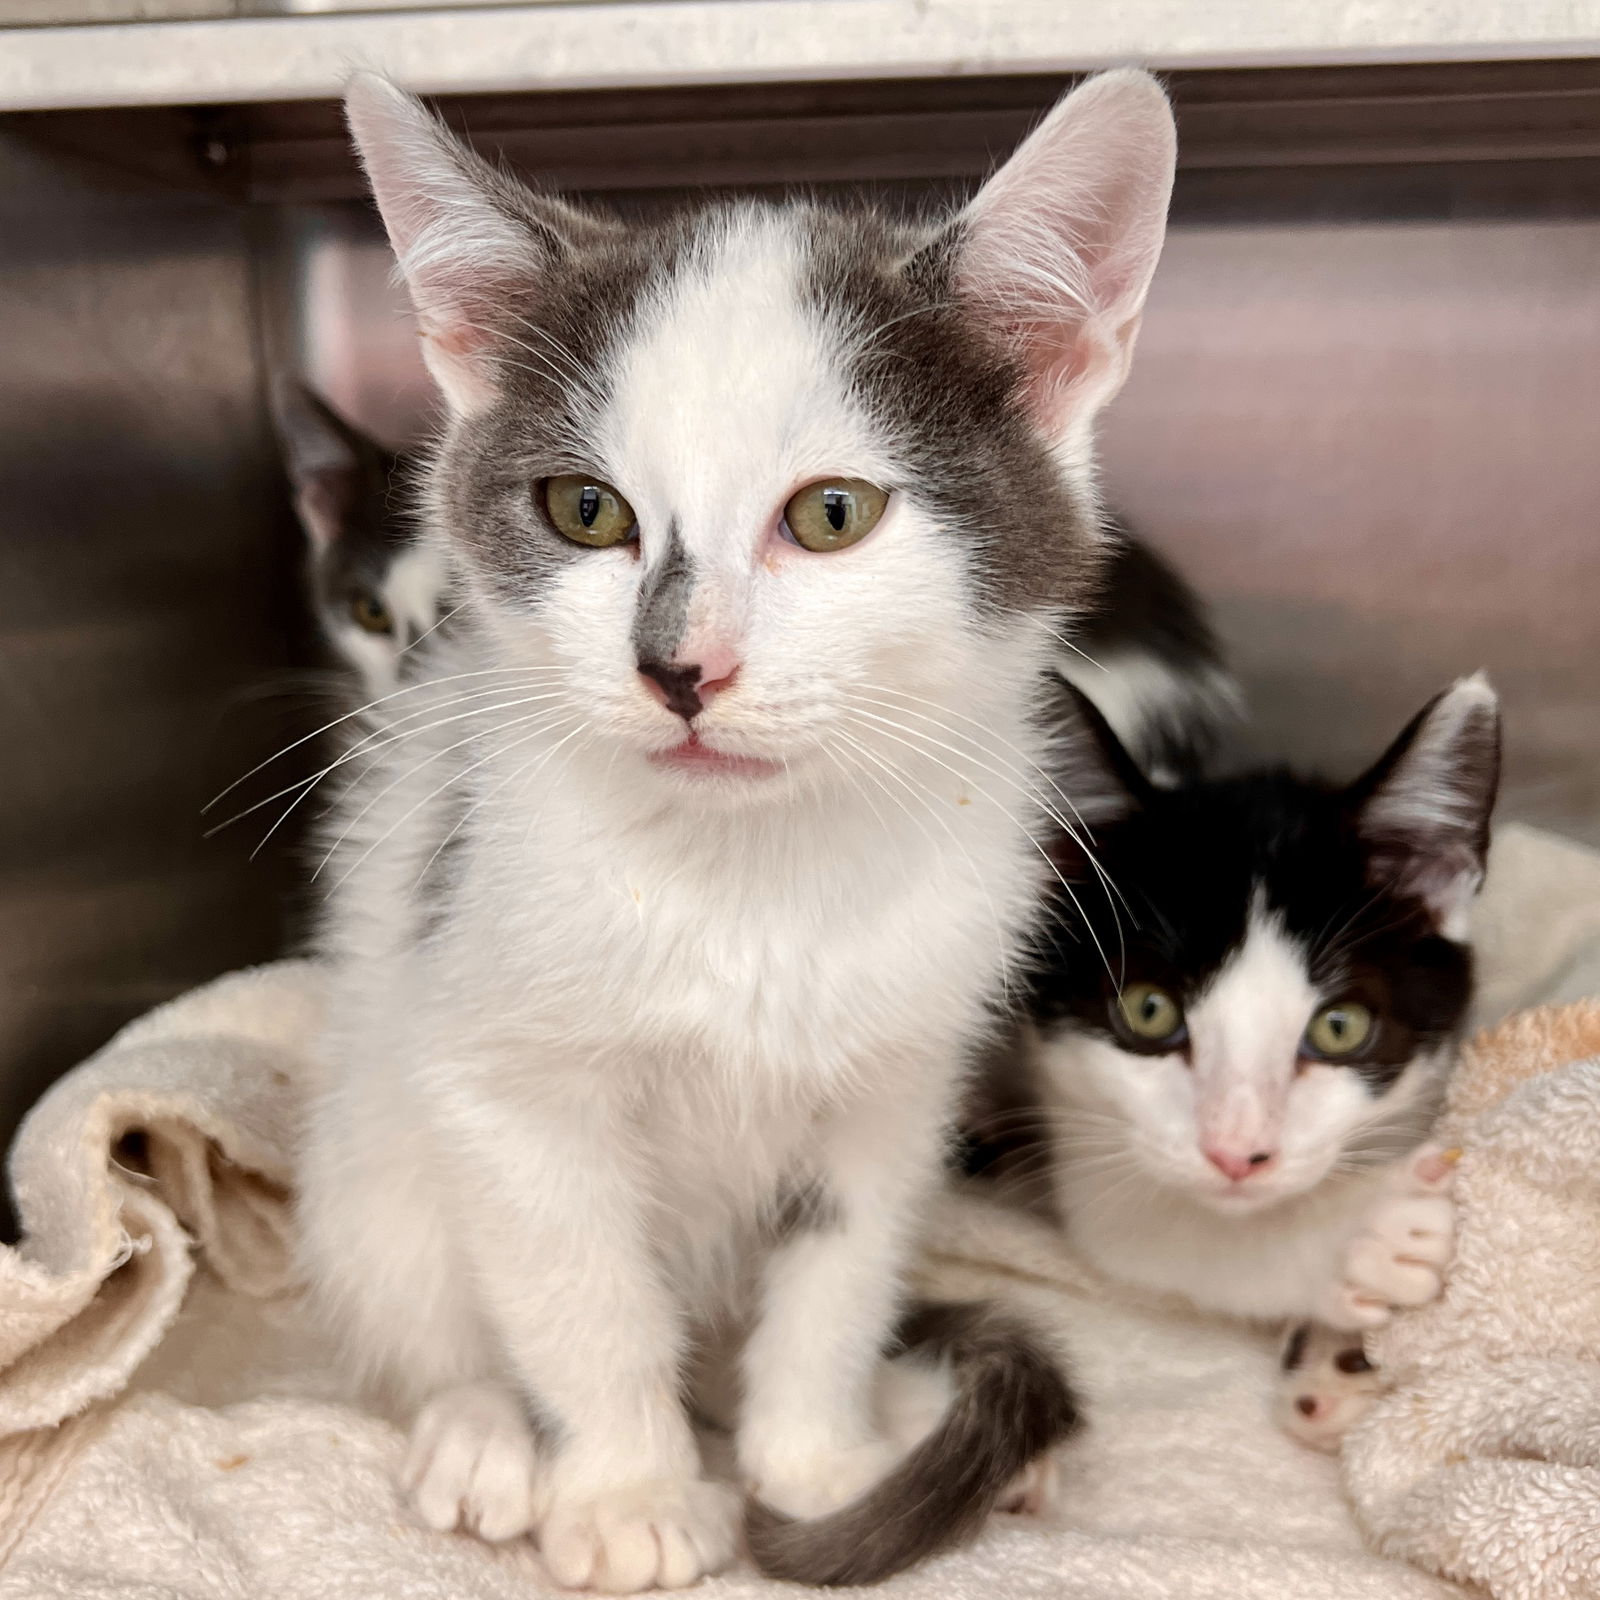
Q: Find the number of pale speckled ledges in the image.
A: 1